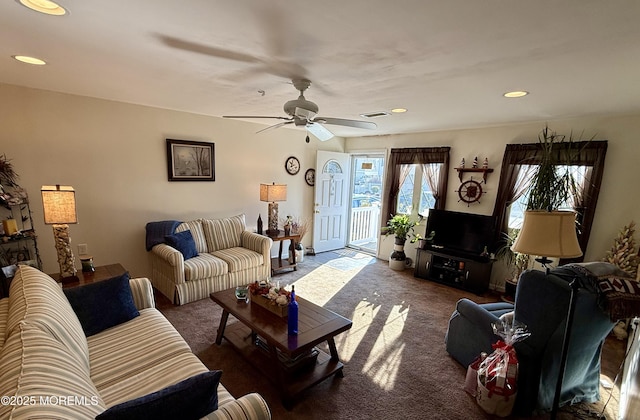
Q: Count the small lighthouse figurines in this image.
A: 3